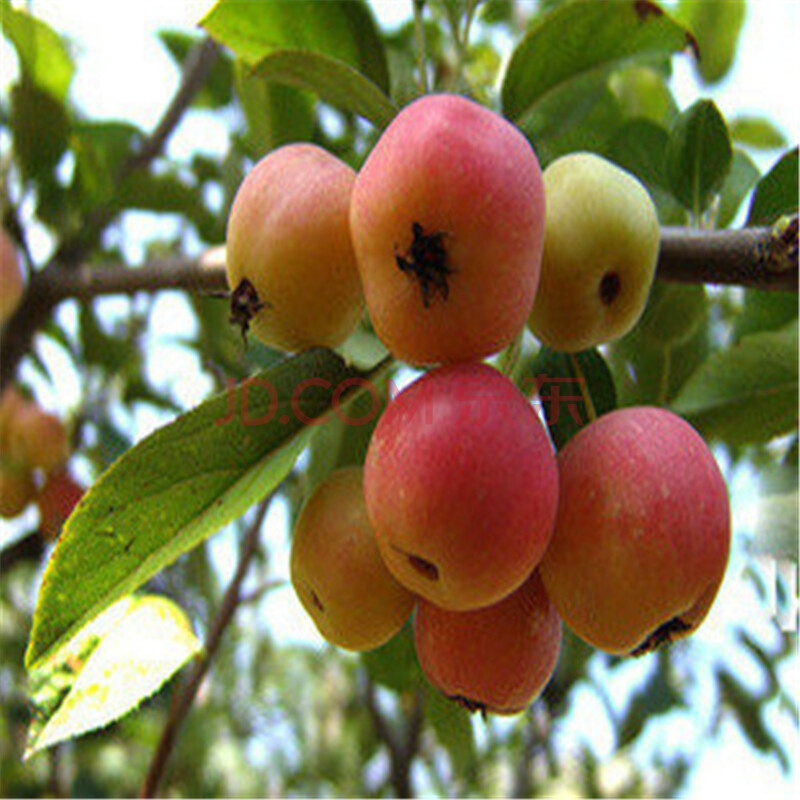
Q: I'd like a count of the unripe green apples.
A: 1